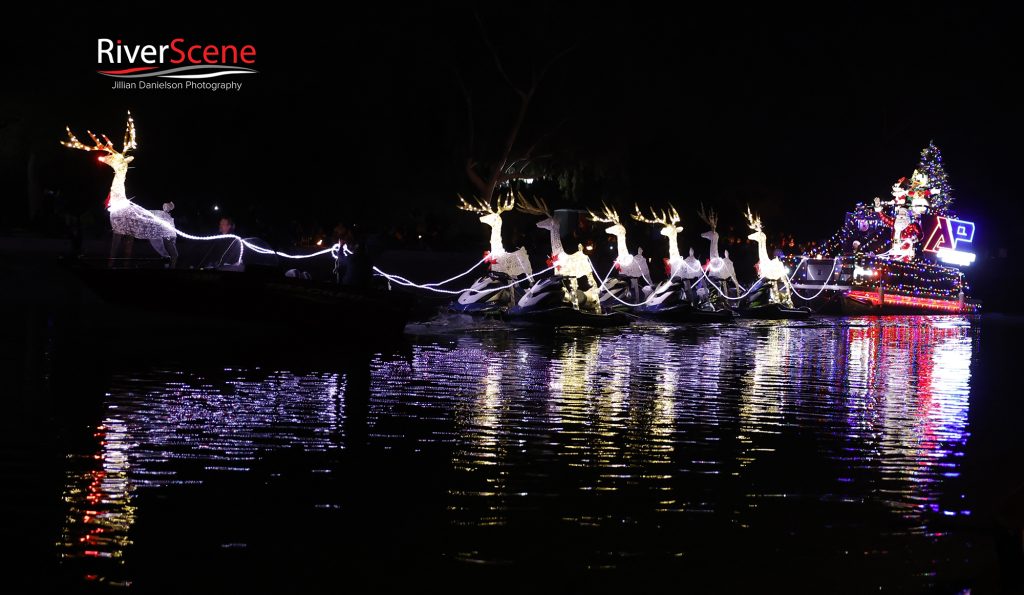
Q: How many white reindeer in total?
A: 7